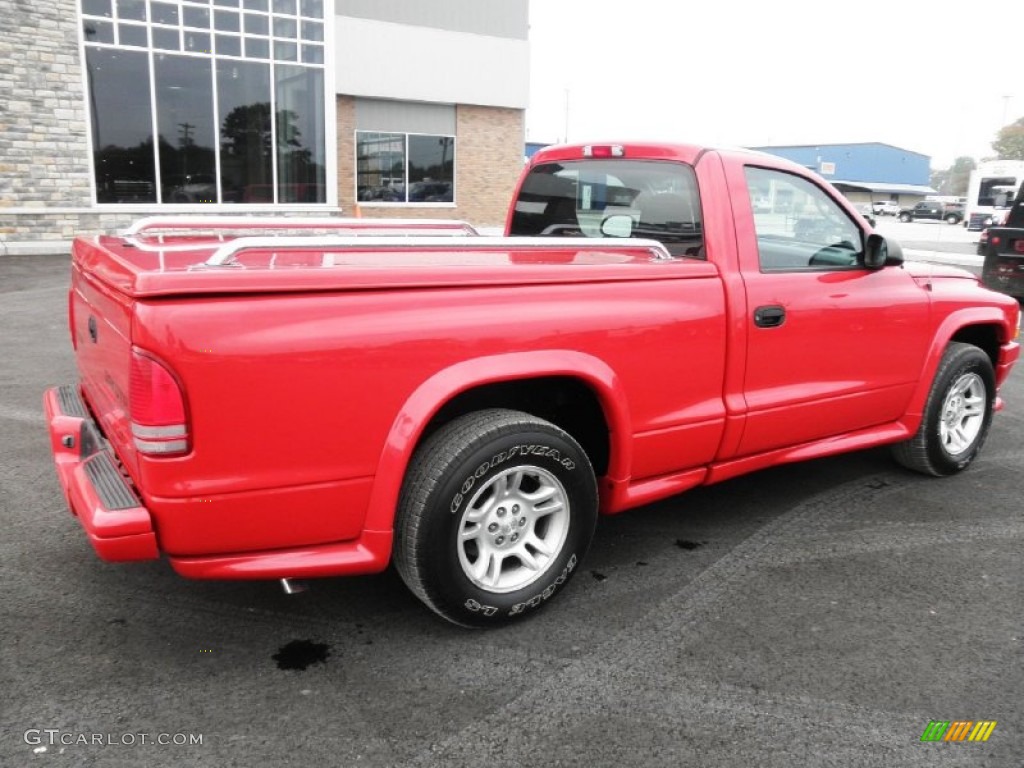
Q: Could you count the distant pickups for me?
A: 1